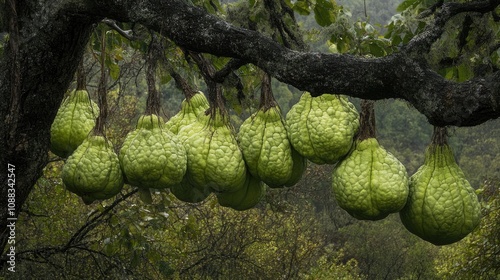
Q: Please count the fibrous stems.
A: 8